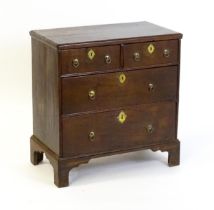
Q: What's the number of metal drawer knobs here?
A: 8